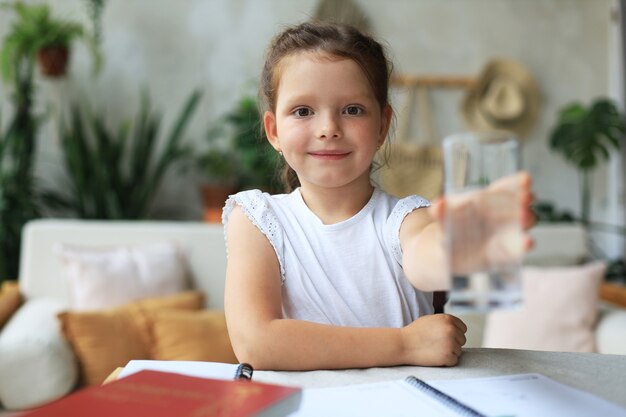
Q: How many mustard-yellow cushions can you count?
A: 2